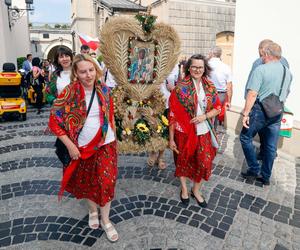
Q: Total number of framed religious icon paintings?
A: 1